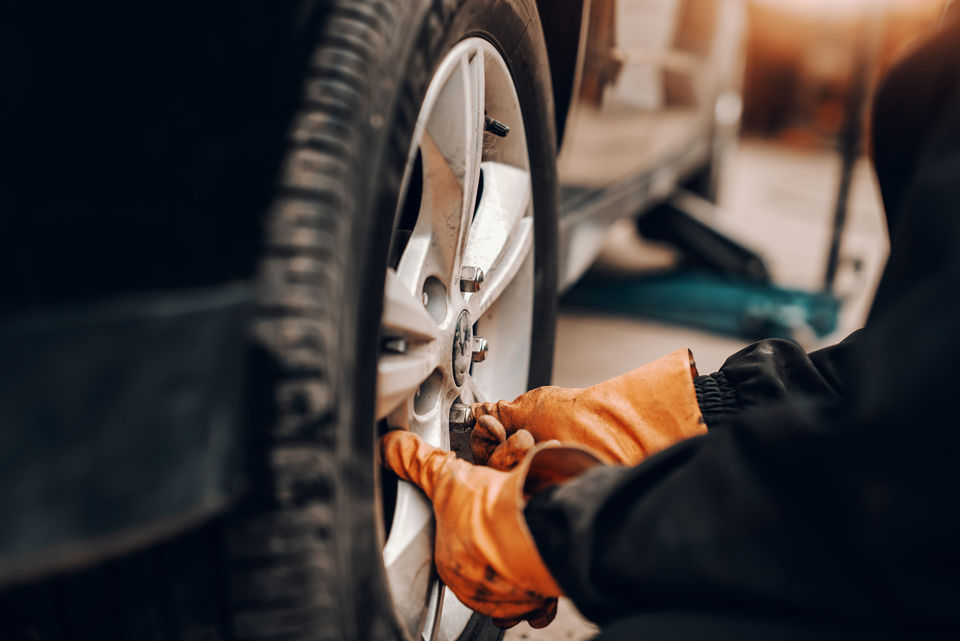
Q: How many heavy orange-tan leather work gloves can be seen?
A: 2